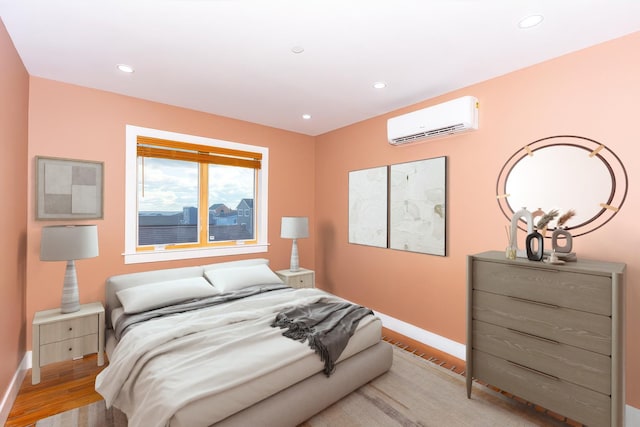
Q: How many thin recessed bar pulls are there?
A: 4